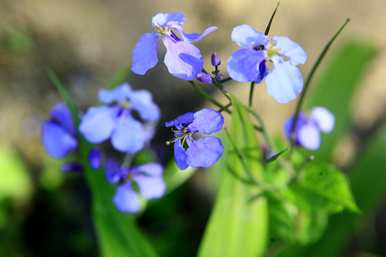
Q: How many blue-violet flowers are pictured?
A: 7